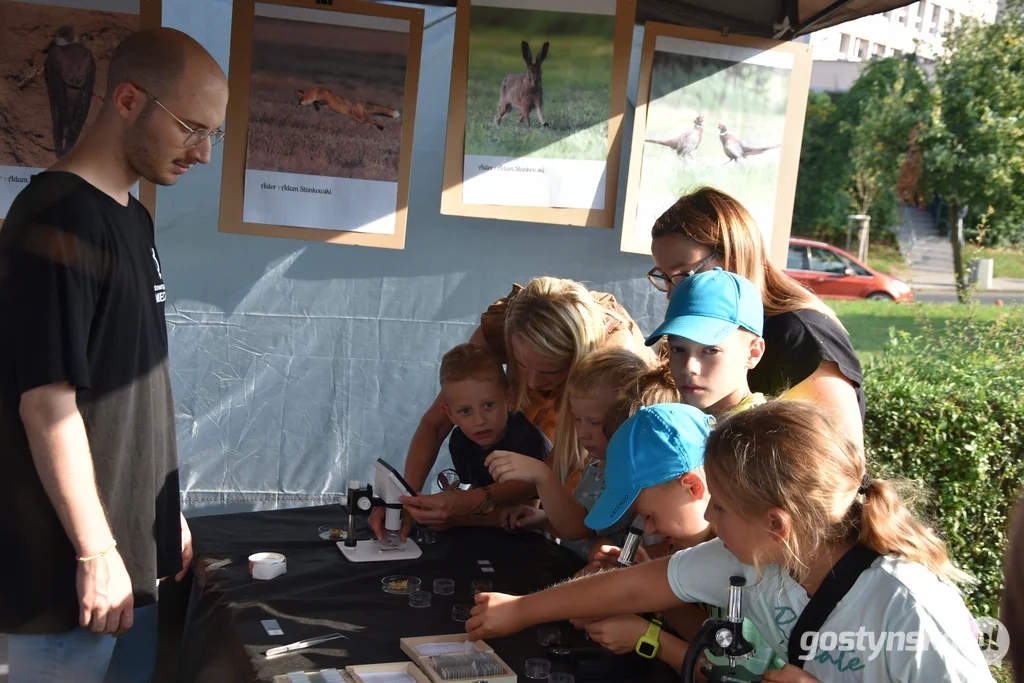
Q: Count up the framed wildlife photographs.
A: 4